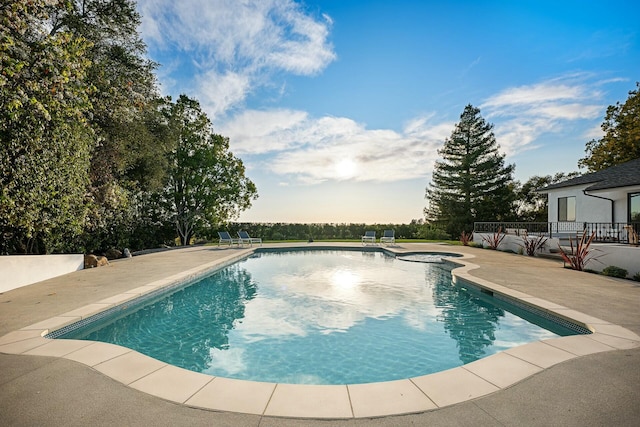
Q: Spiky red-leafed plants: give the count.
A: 4